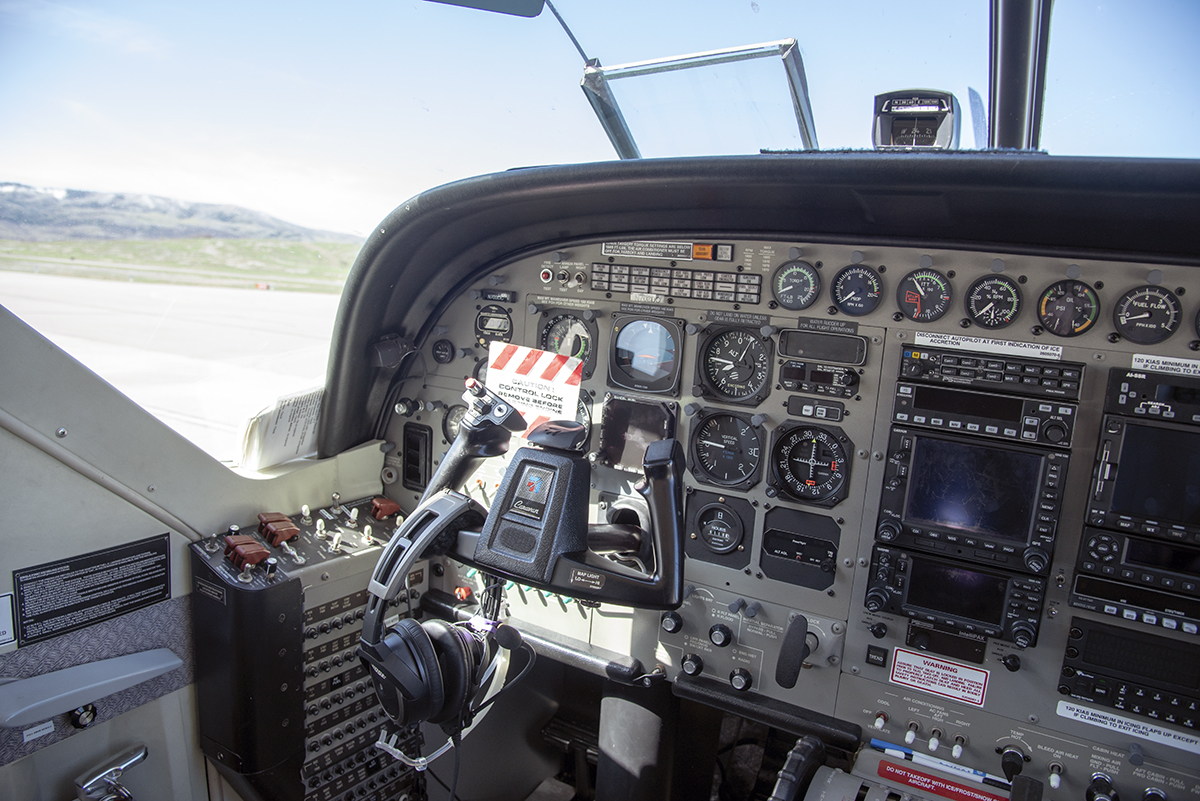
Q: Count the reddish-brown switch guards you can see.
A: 5